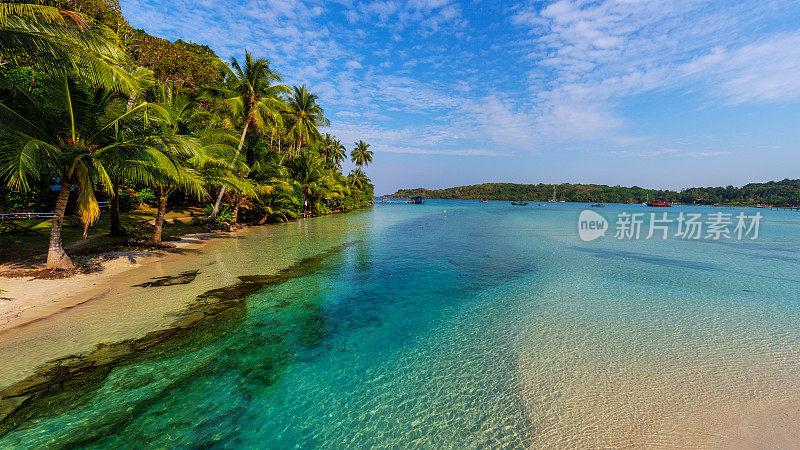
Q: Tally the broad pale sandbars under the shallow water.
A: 1